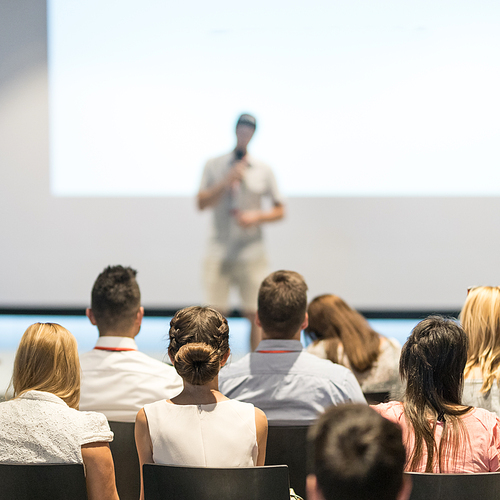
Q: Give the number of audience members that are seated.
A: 8